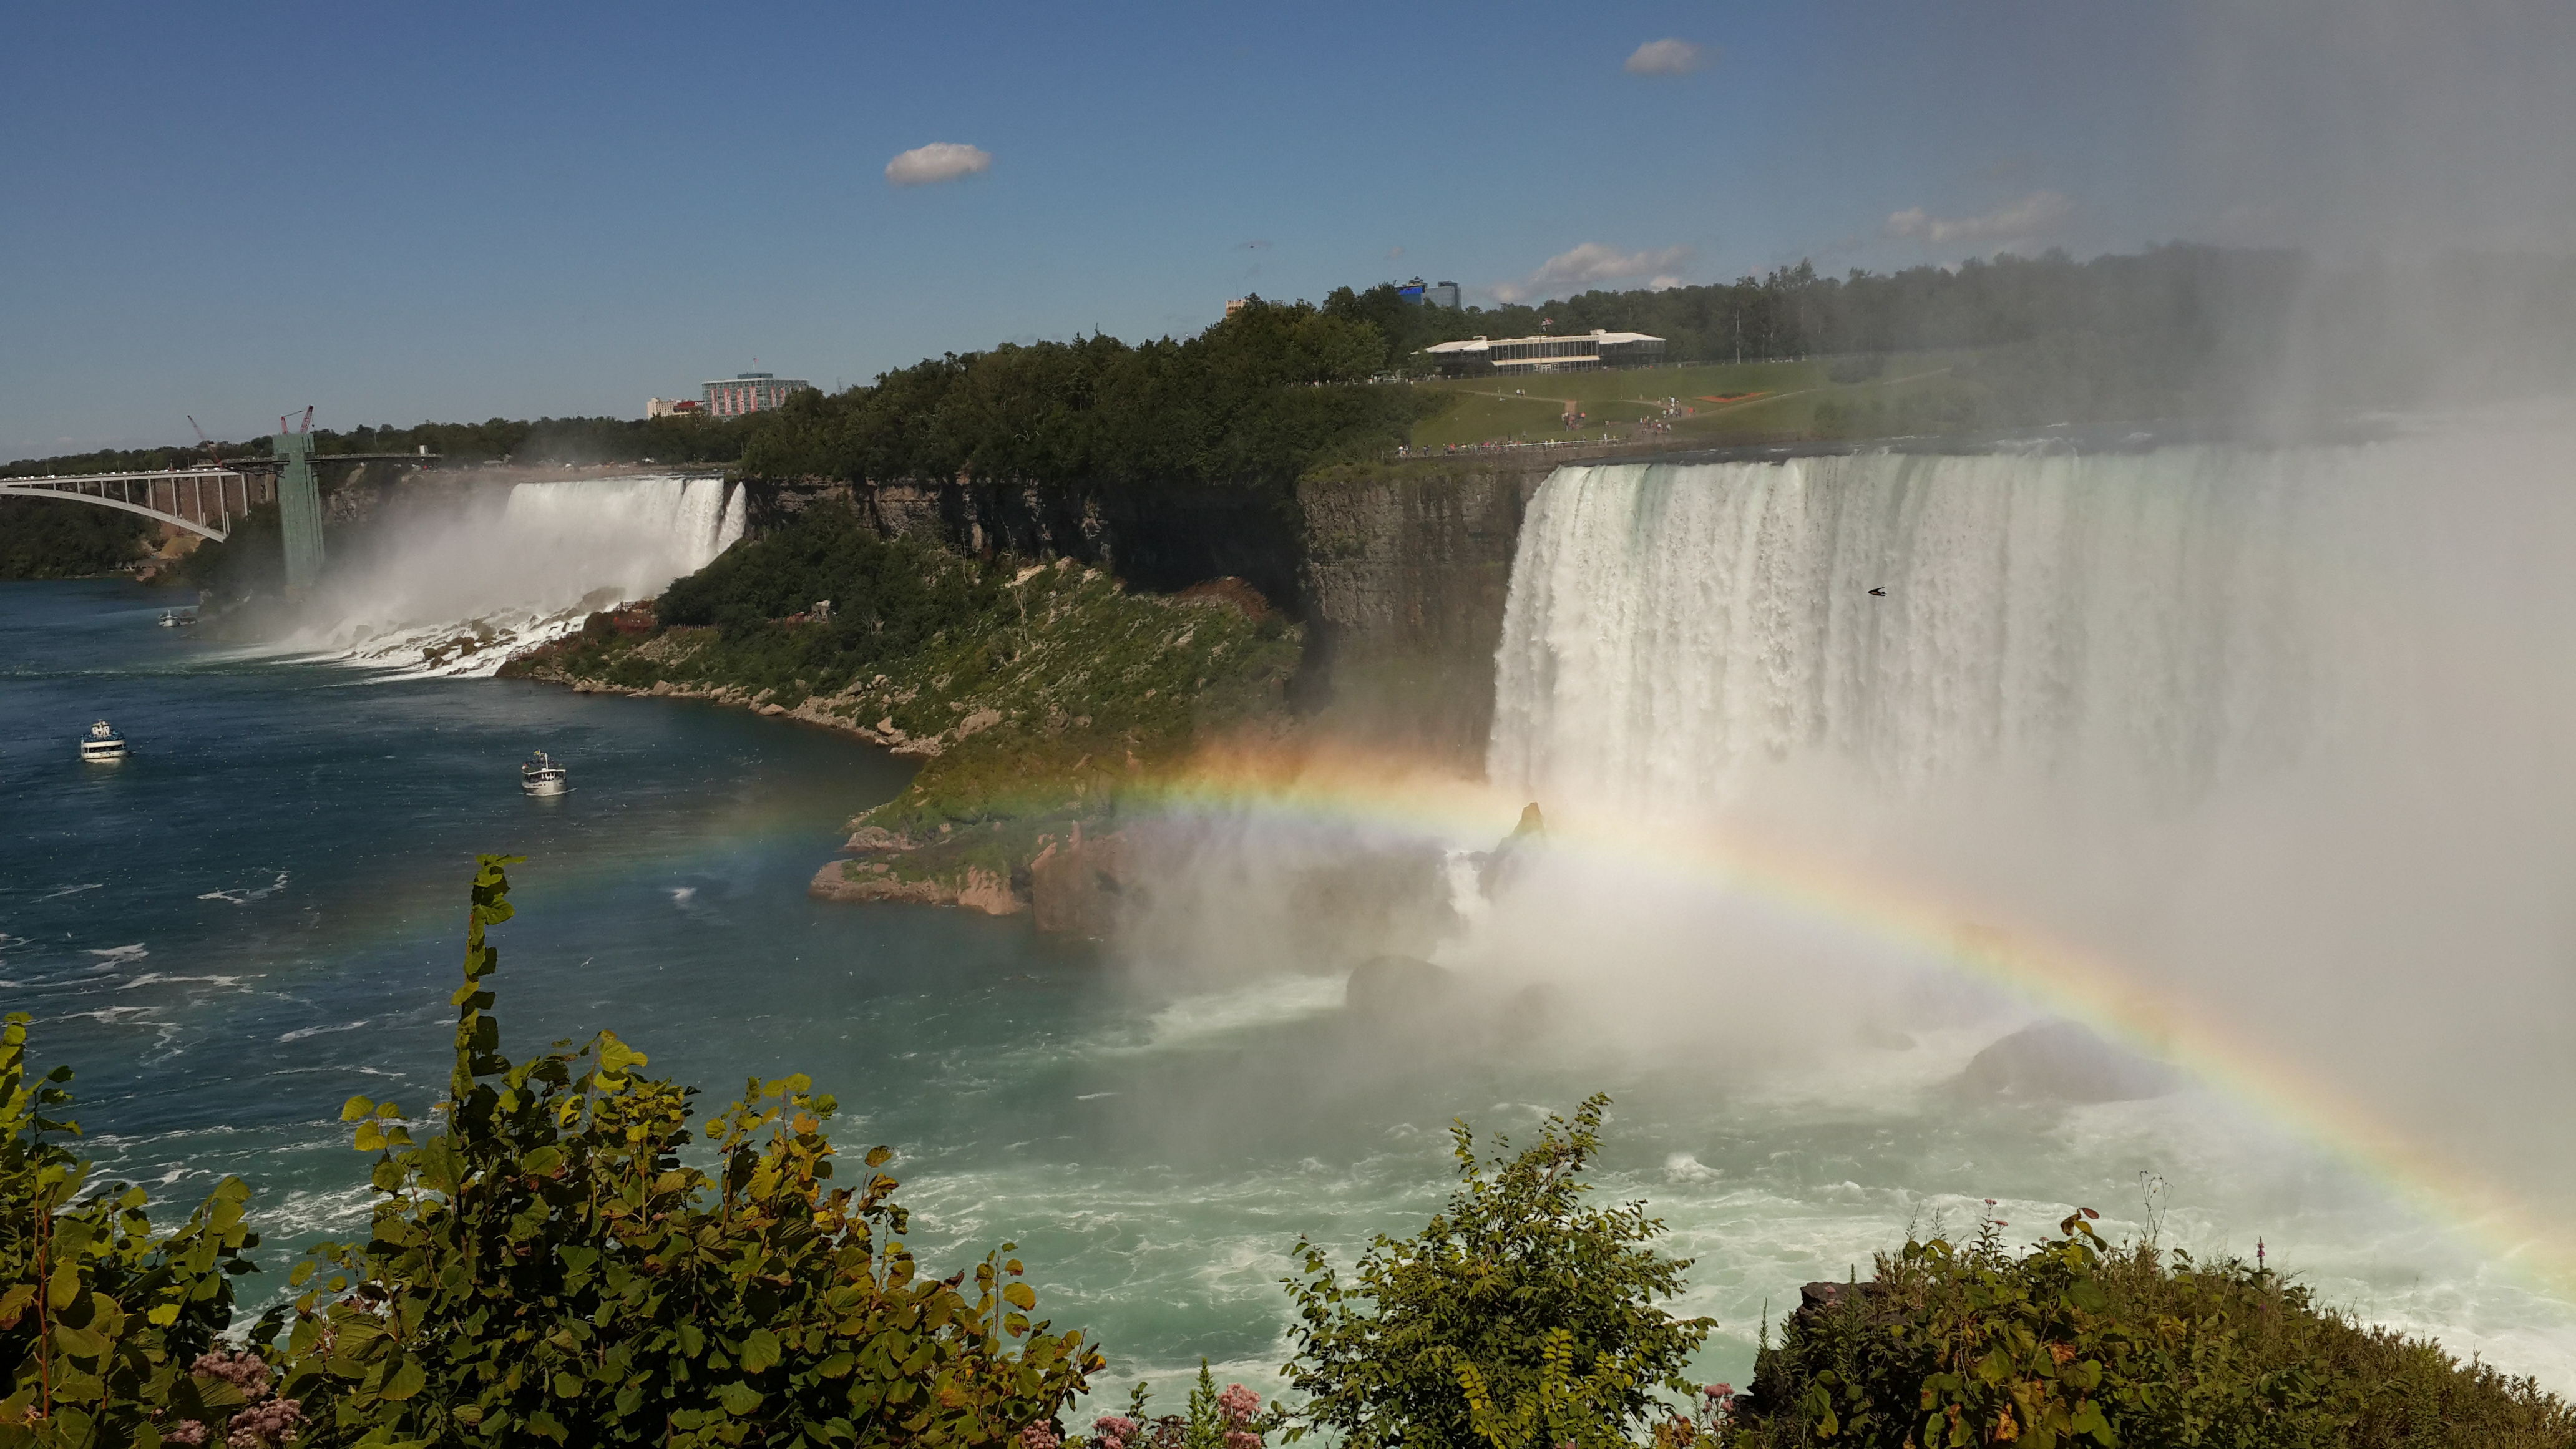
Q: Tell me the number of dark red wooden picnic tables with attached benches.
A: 0